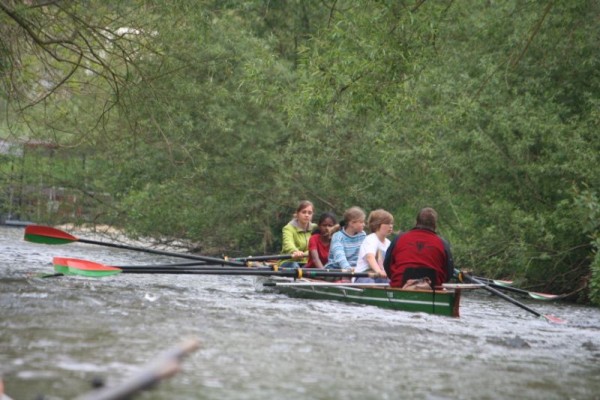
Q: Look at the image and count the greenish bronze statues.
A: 0